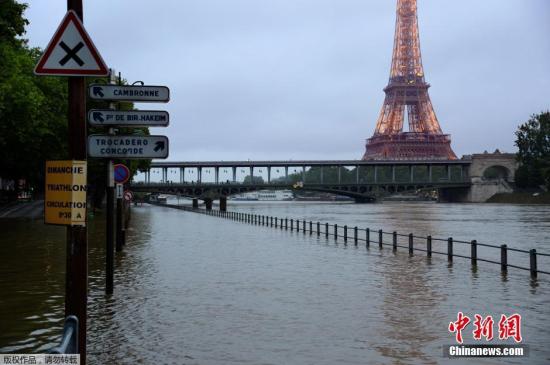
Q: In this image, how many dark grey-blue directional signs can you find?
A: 3